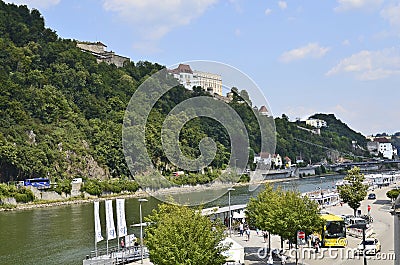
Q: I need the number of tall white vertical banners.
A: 3